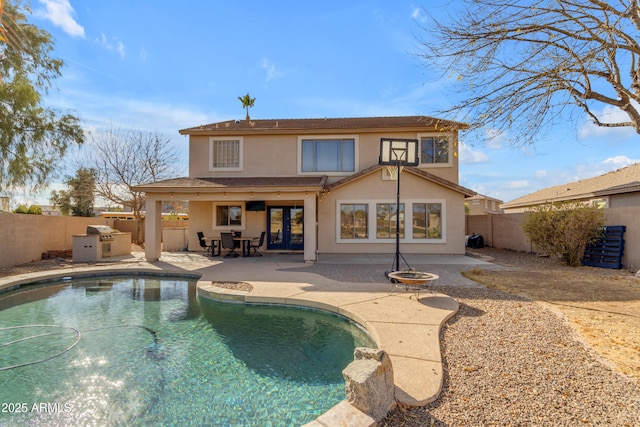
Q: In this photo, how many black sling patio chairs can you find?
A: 4